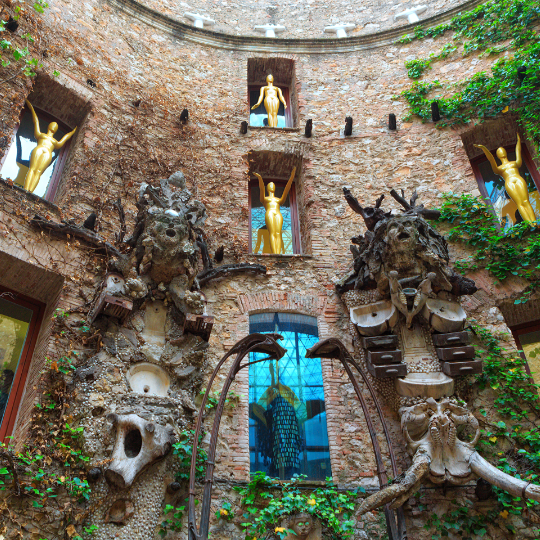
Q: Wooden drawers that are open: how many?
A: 6